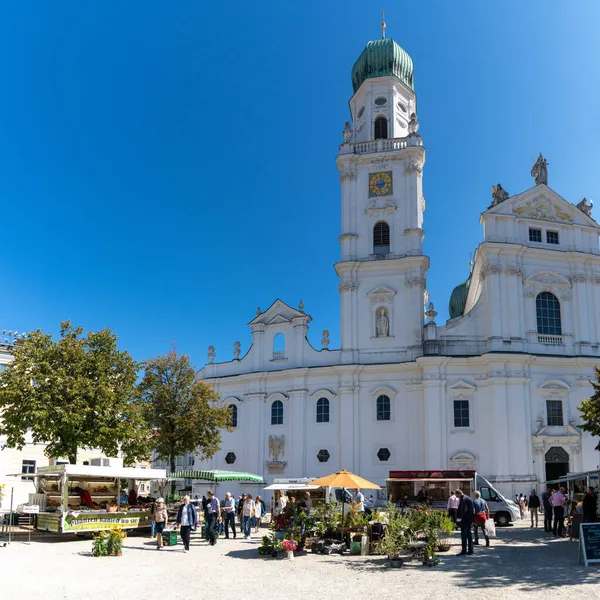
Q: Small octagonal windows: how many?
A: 3